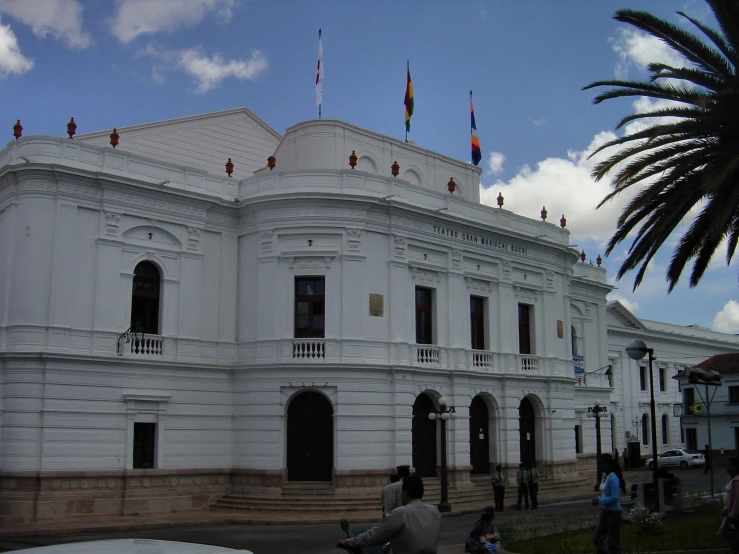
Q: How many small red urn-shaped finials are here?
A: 13